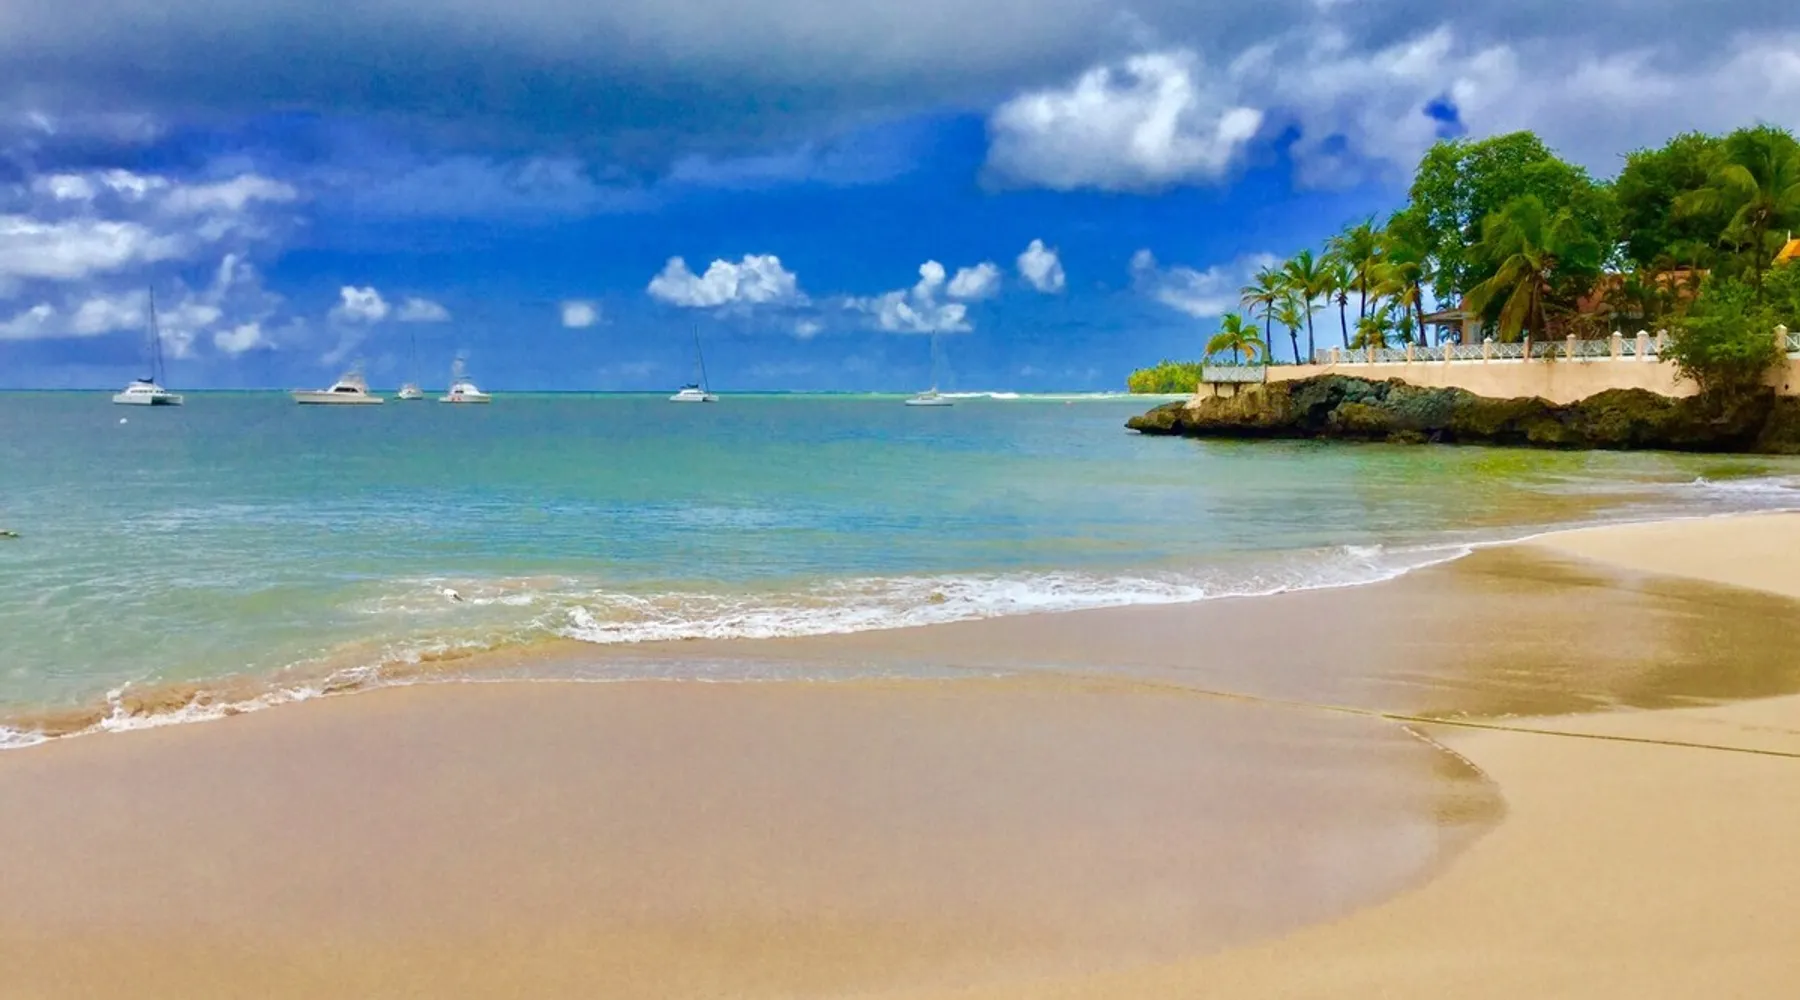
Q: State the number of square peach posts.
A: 11